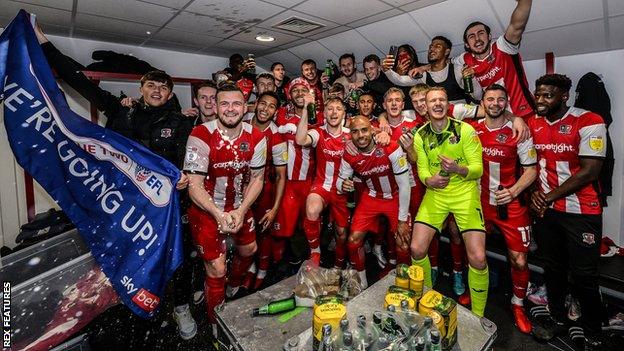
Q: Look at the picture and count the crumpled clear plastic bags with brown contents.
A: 1